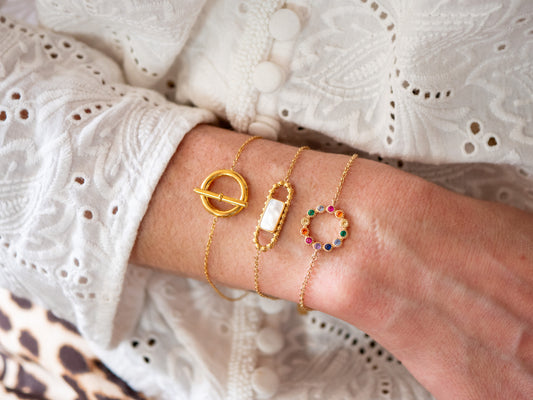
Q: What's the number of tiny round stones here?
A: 12